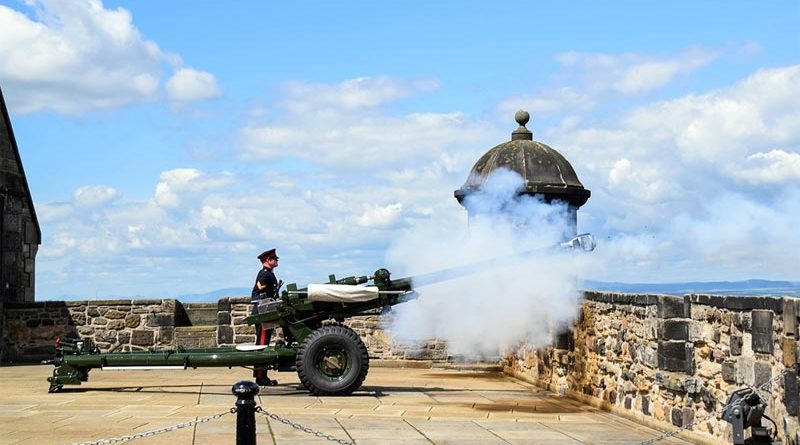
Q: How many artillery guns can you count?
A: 1